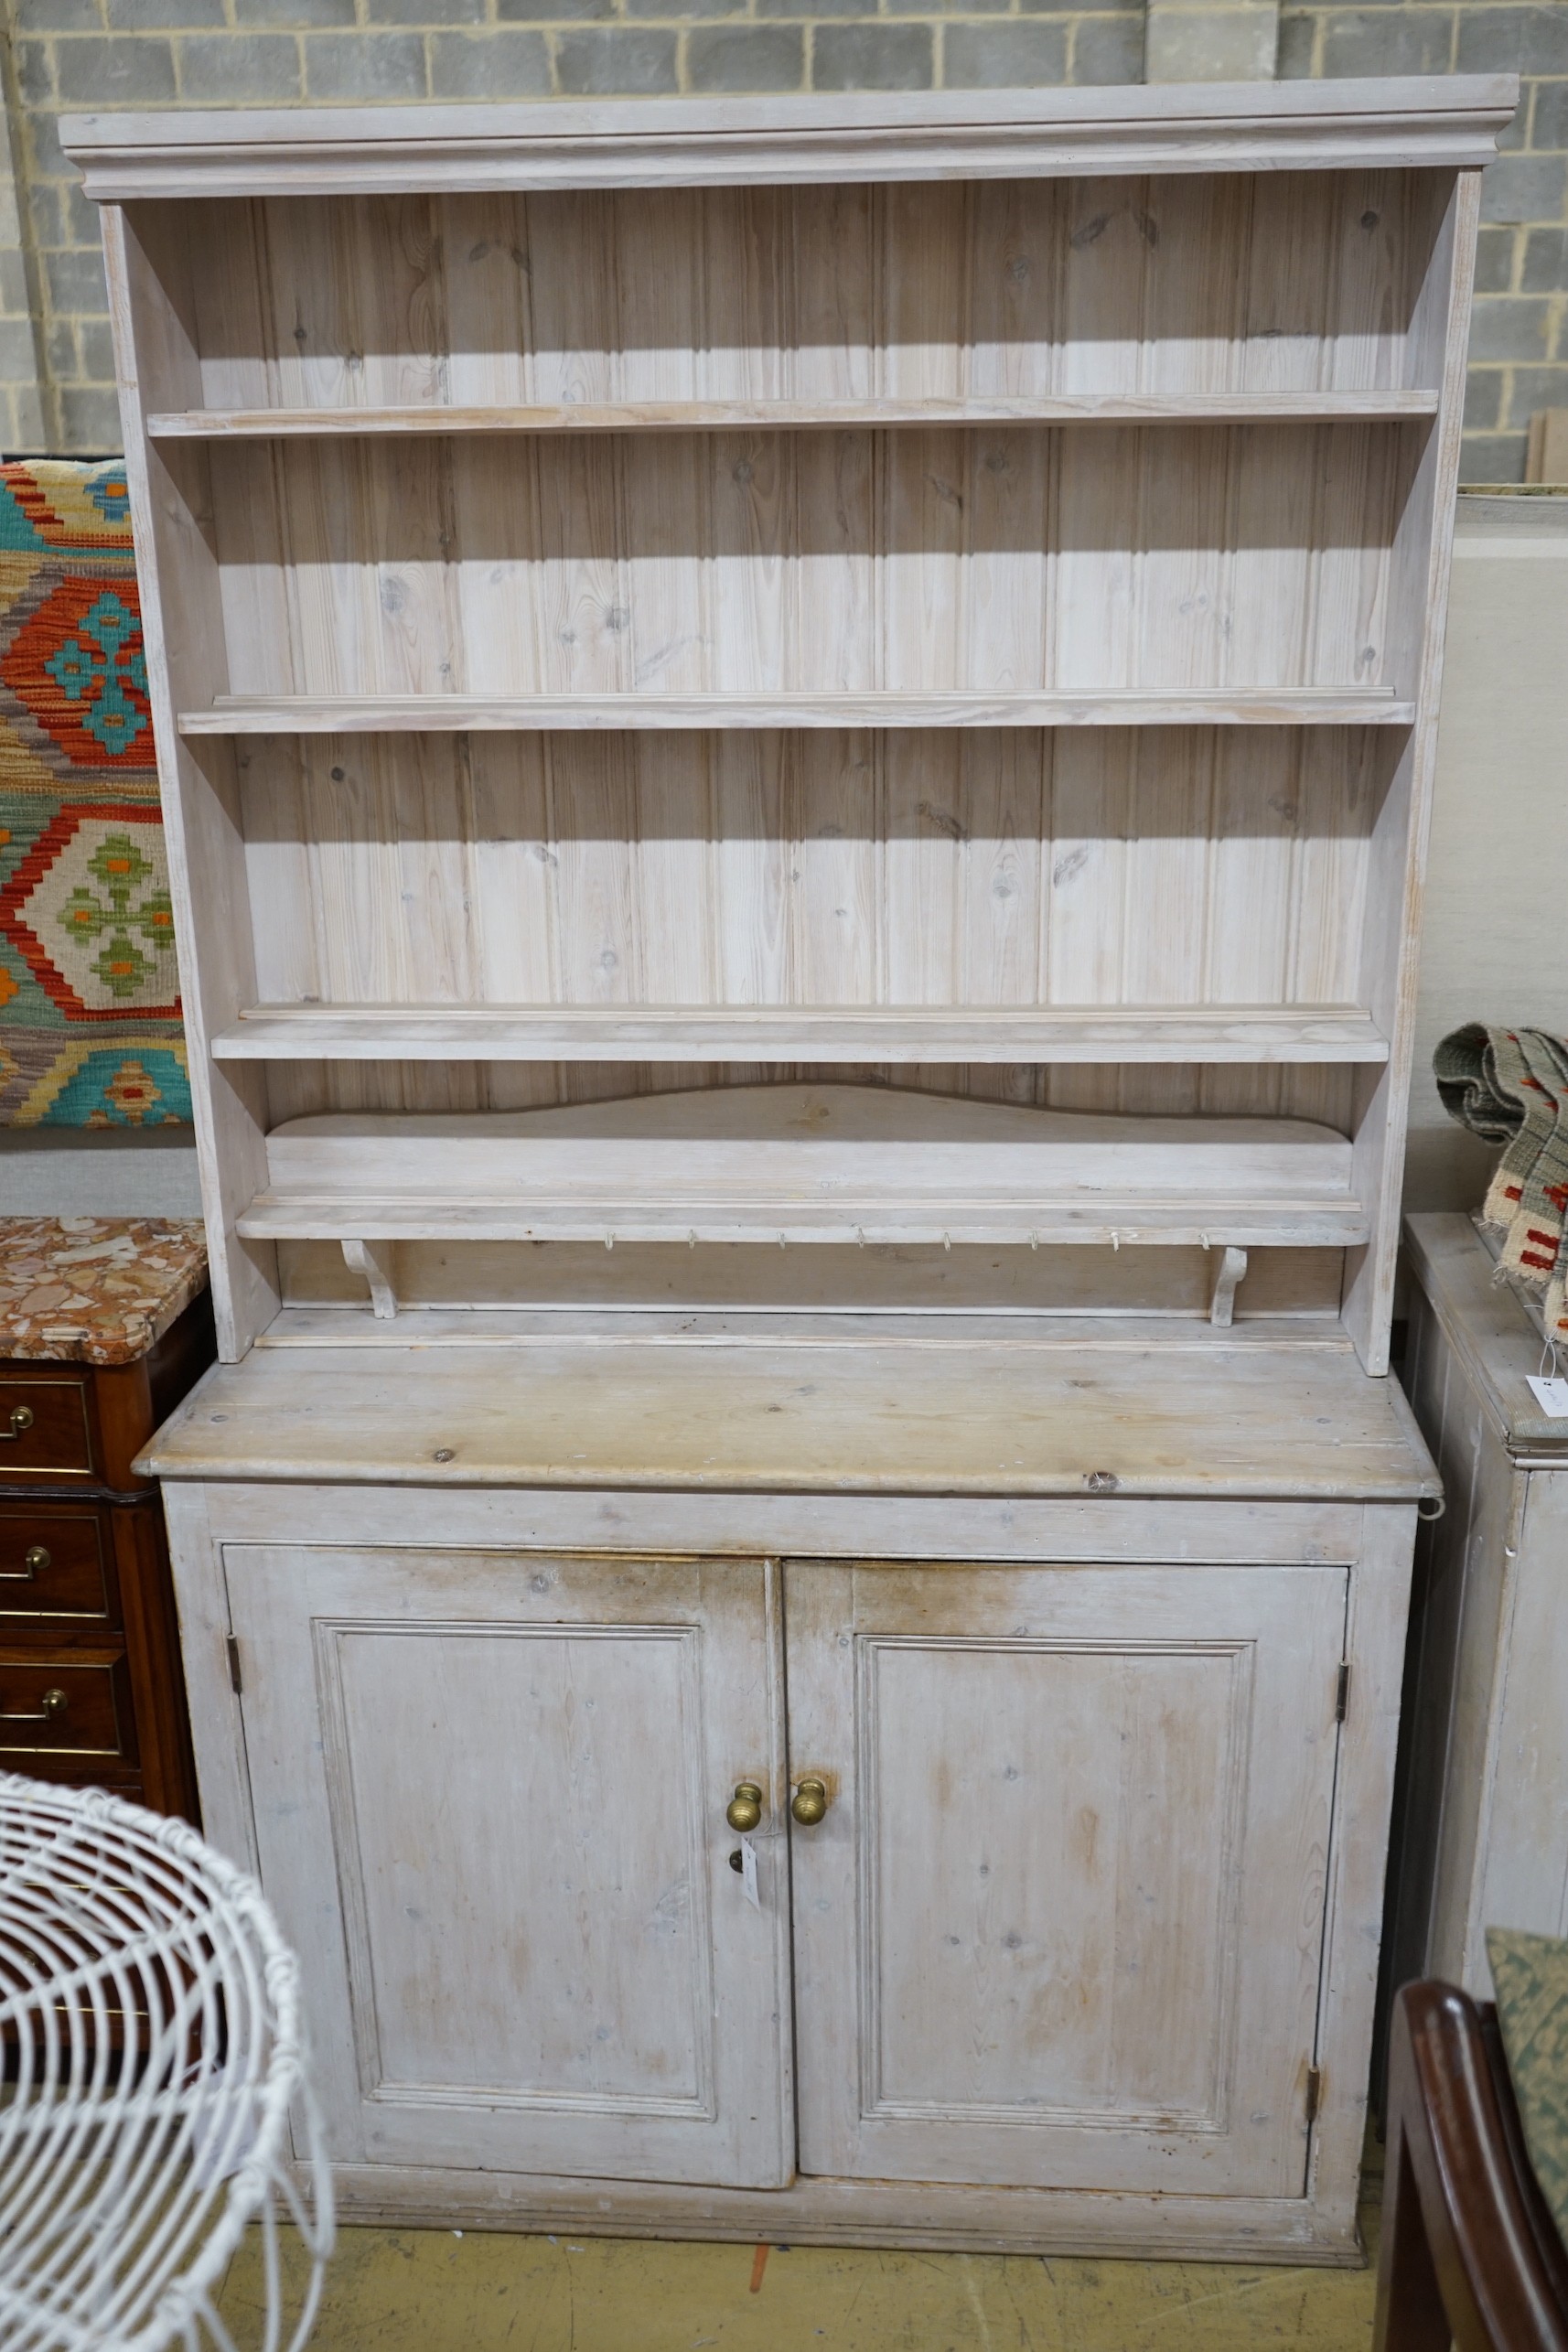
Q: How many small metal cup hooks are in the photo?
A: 8